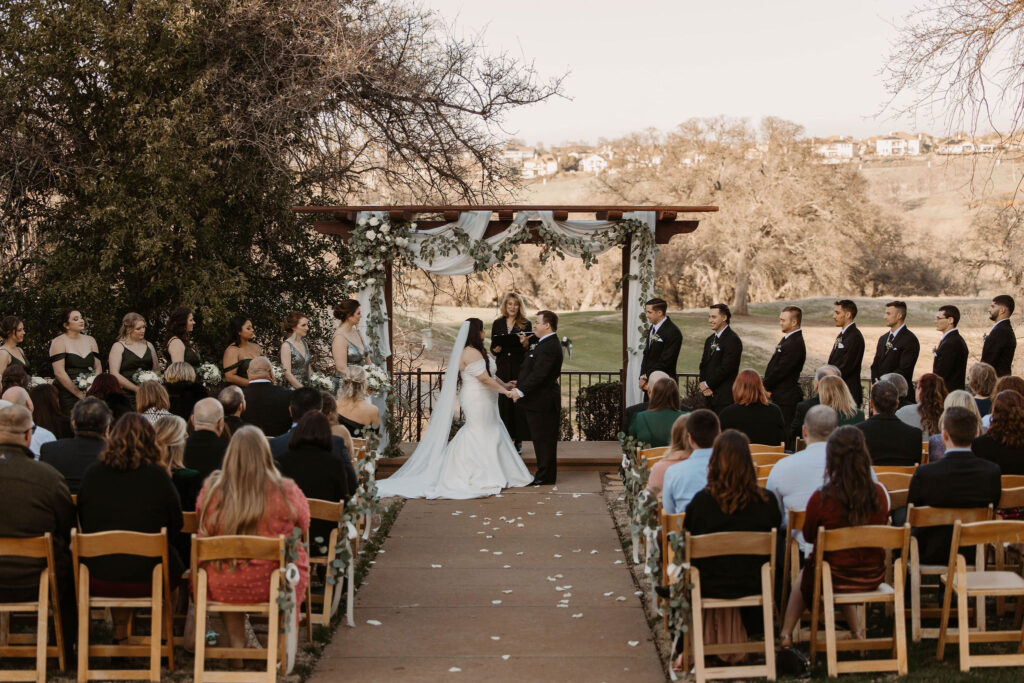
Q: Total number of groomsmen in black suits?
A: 7